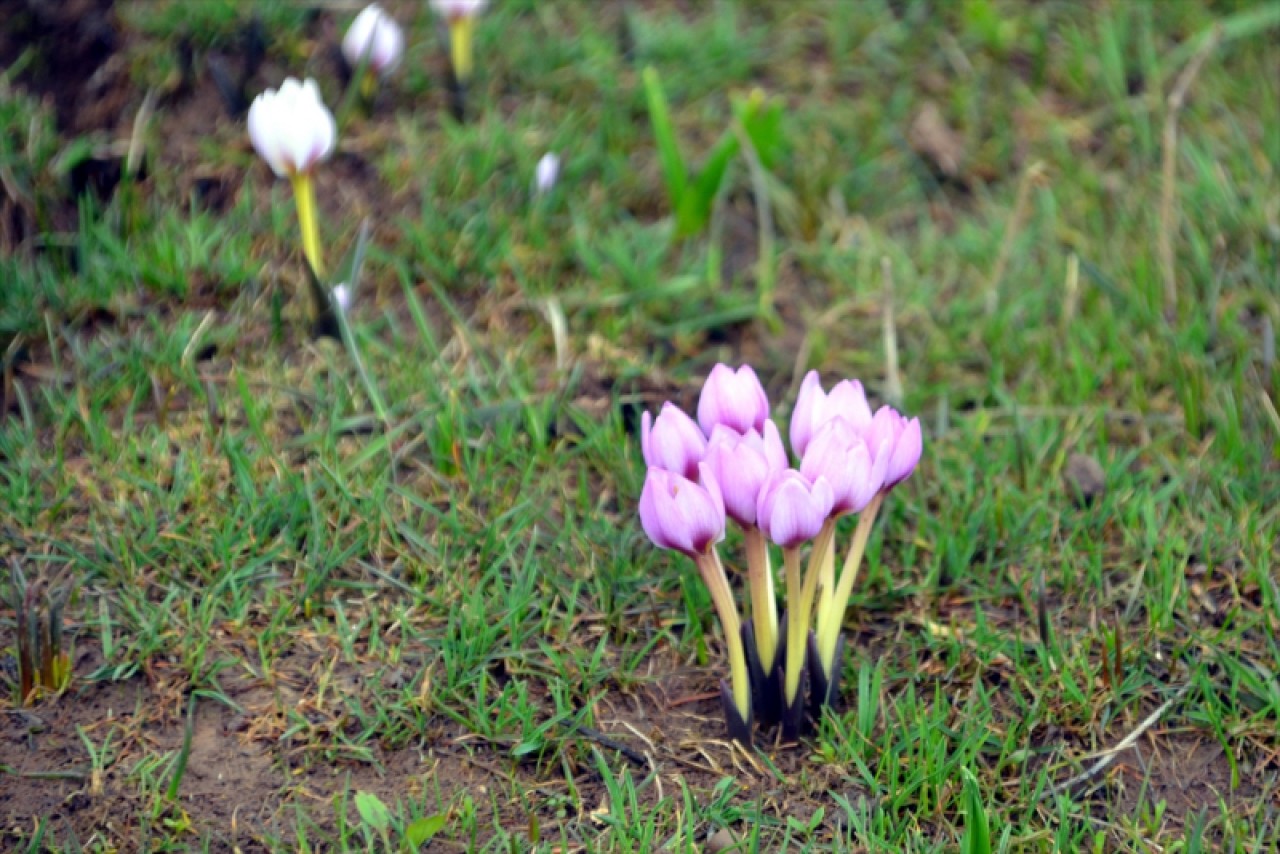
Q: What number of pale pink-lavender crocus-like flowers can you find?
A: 8